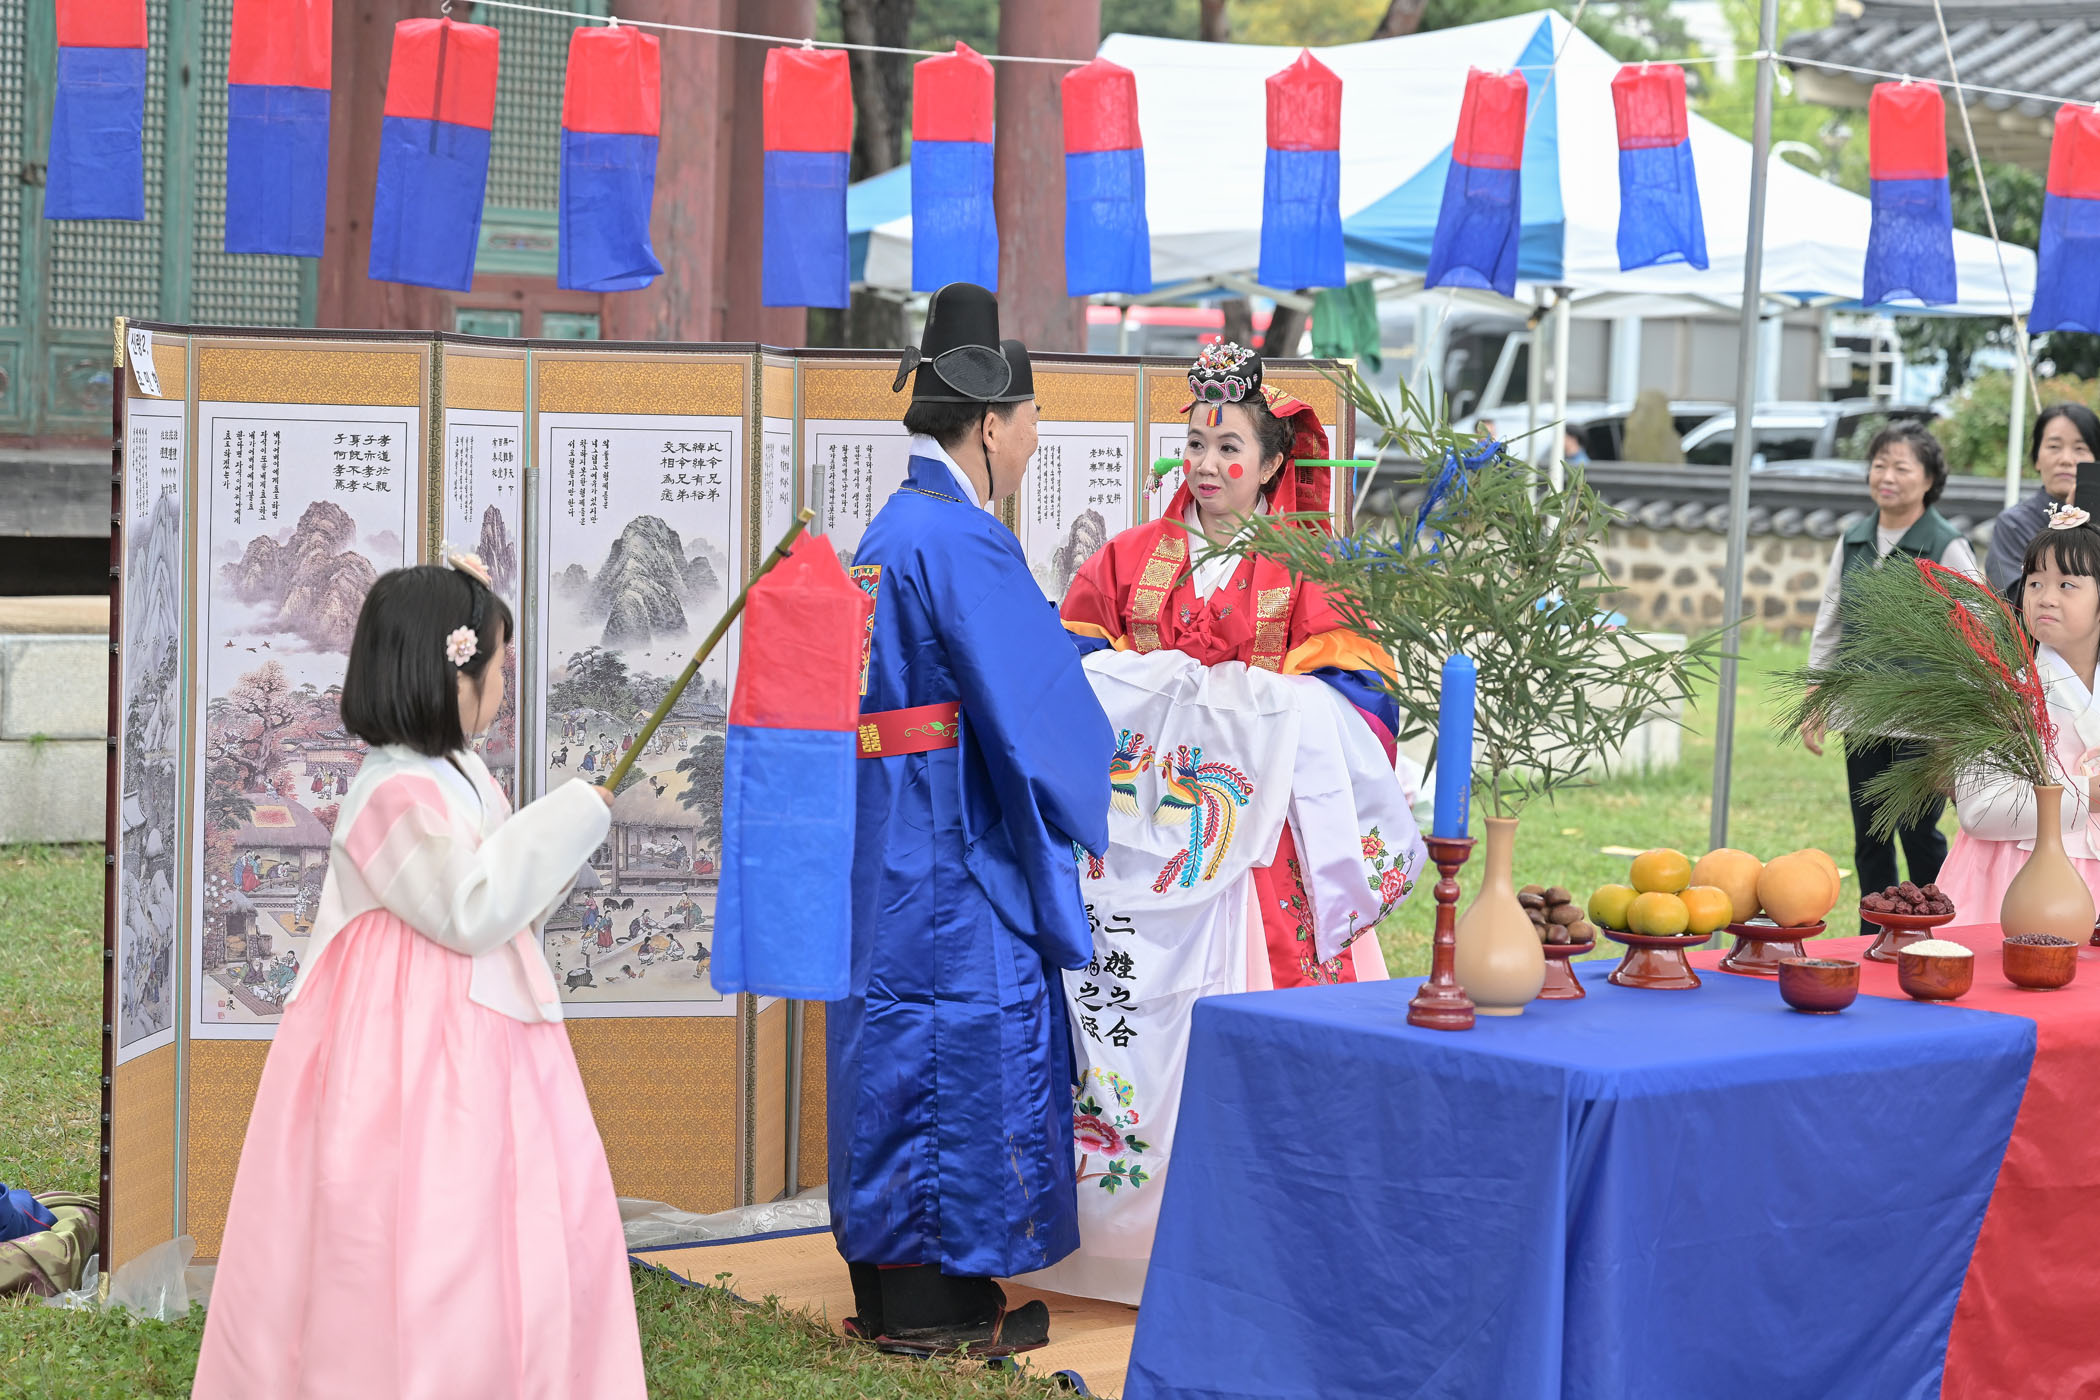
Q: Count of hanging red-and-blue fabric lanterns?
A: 13